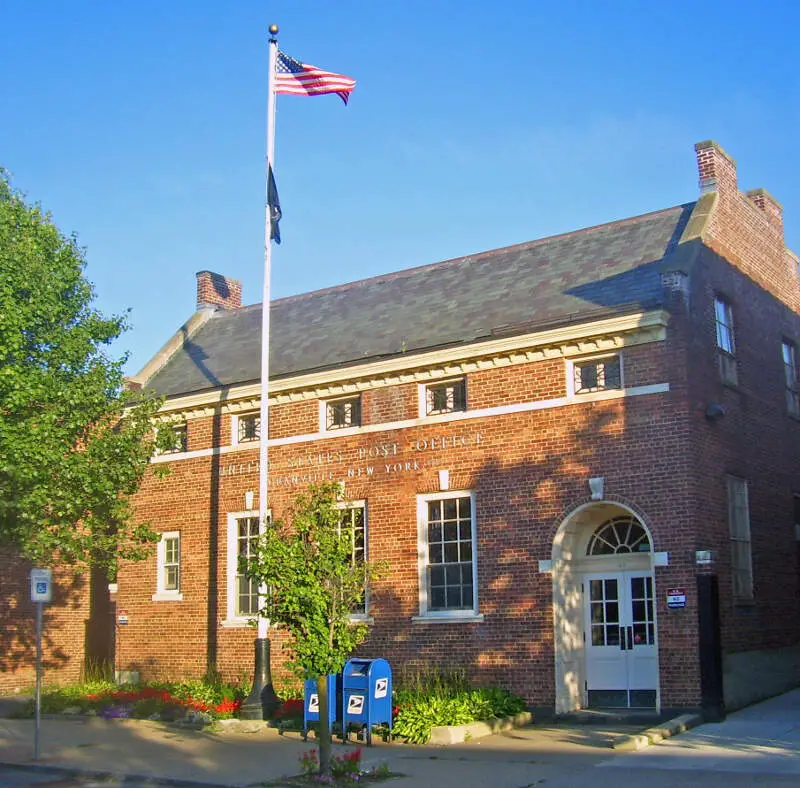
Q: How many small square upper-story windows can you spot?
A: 5